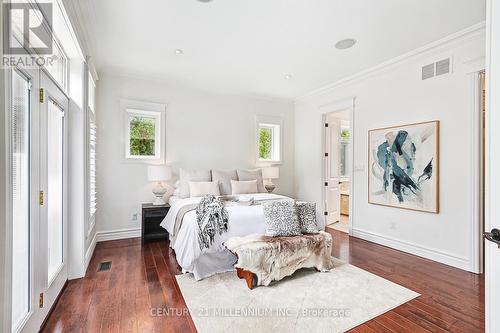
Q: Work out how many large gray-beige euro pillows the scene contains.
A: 3